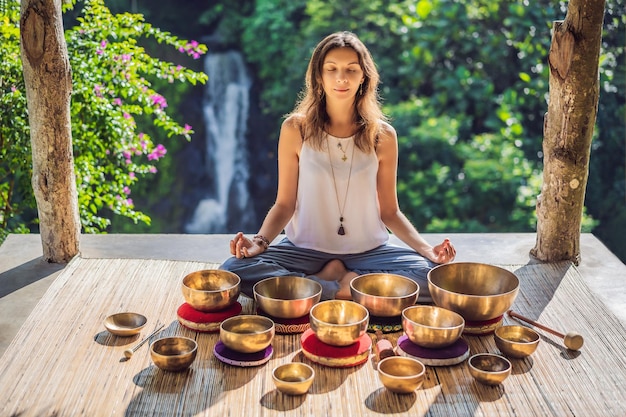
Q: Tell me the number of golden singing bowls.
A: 13